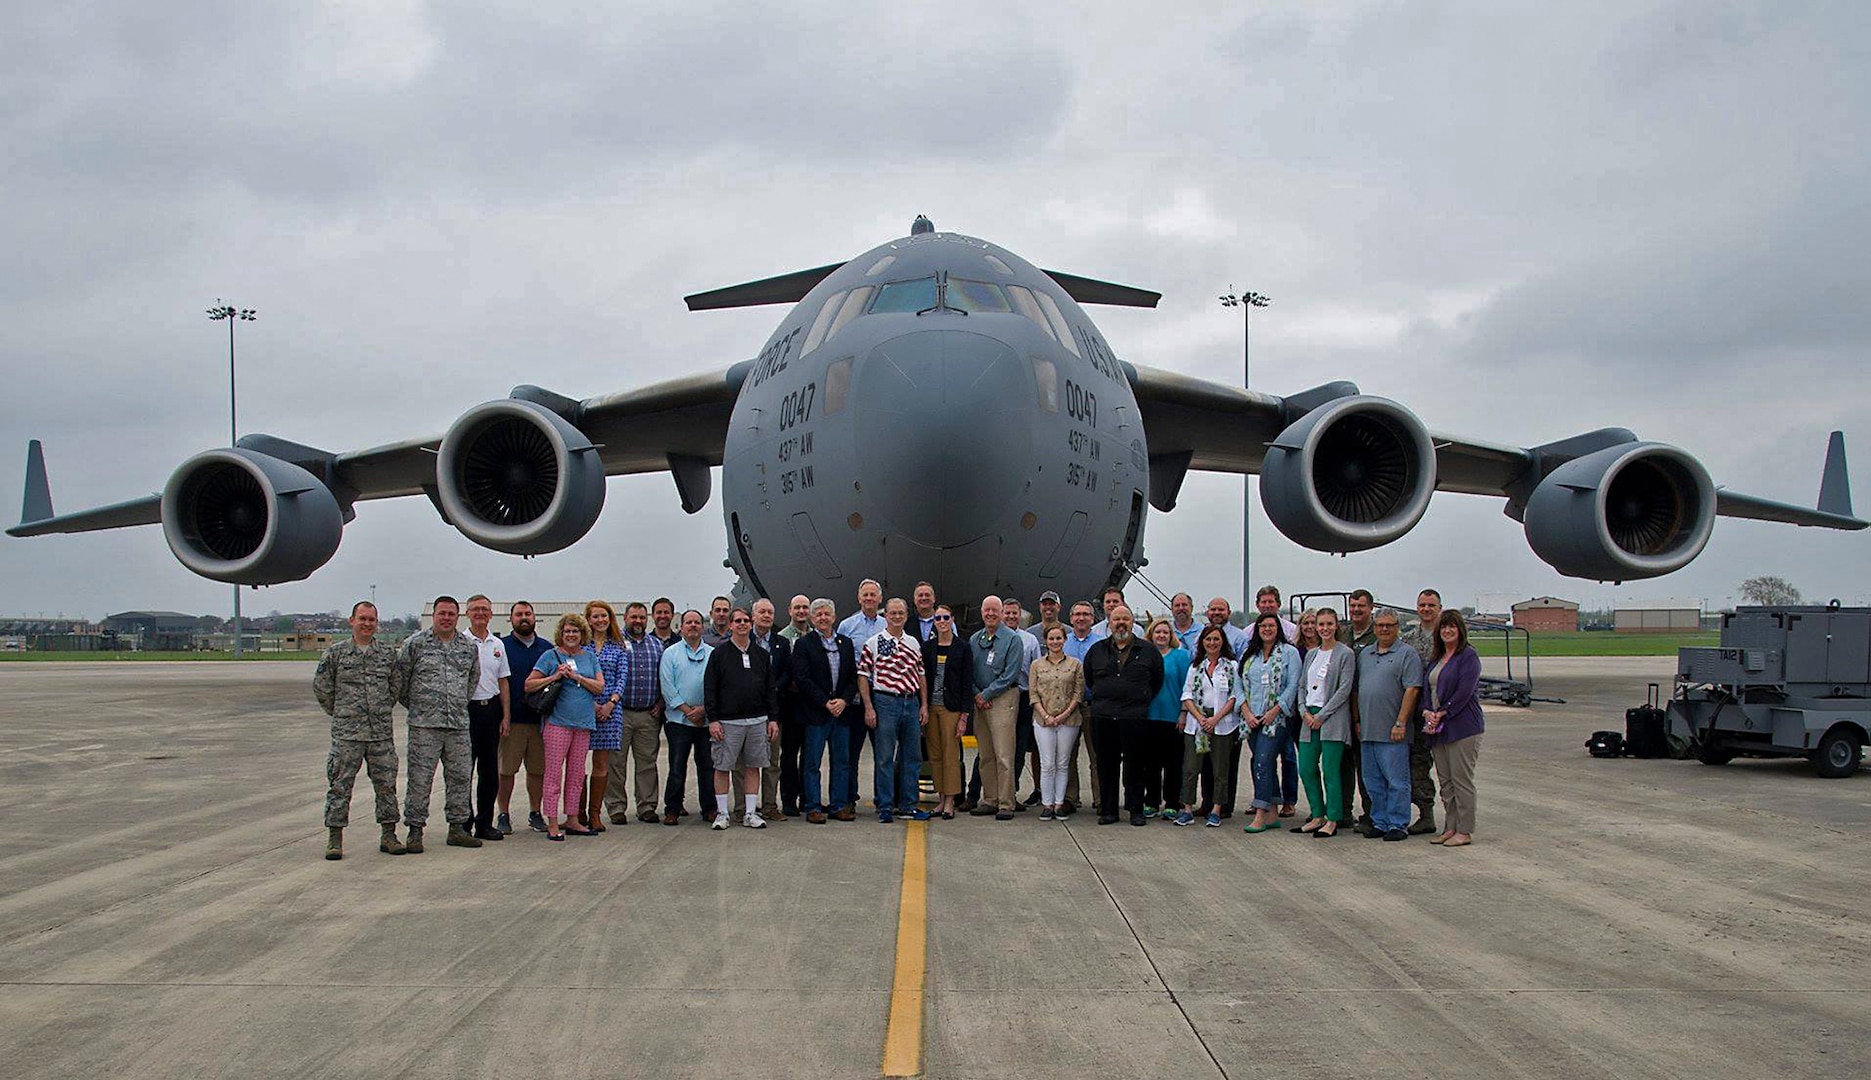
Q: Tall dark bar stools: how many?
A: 0